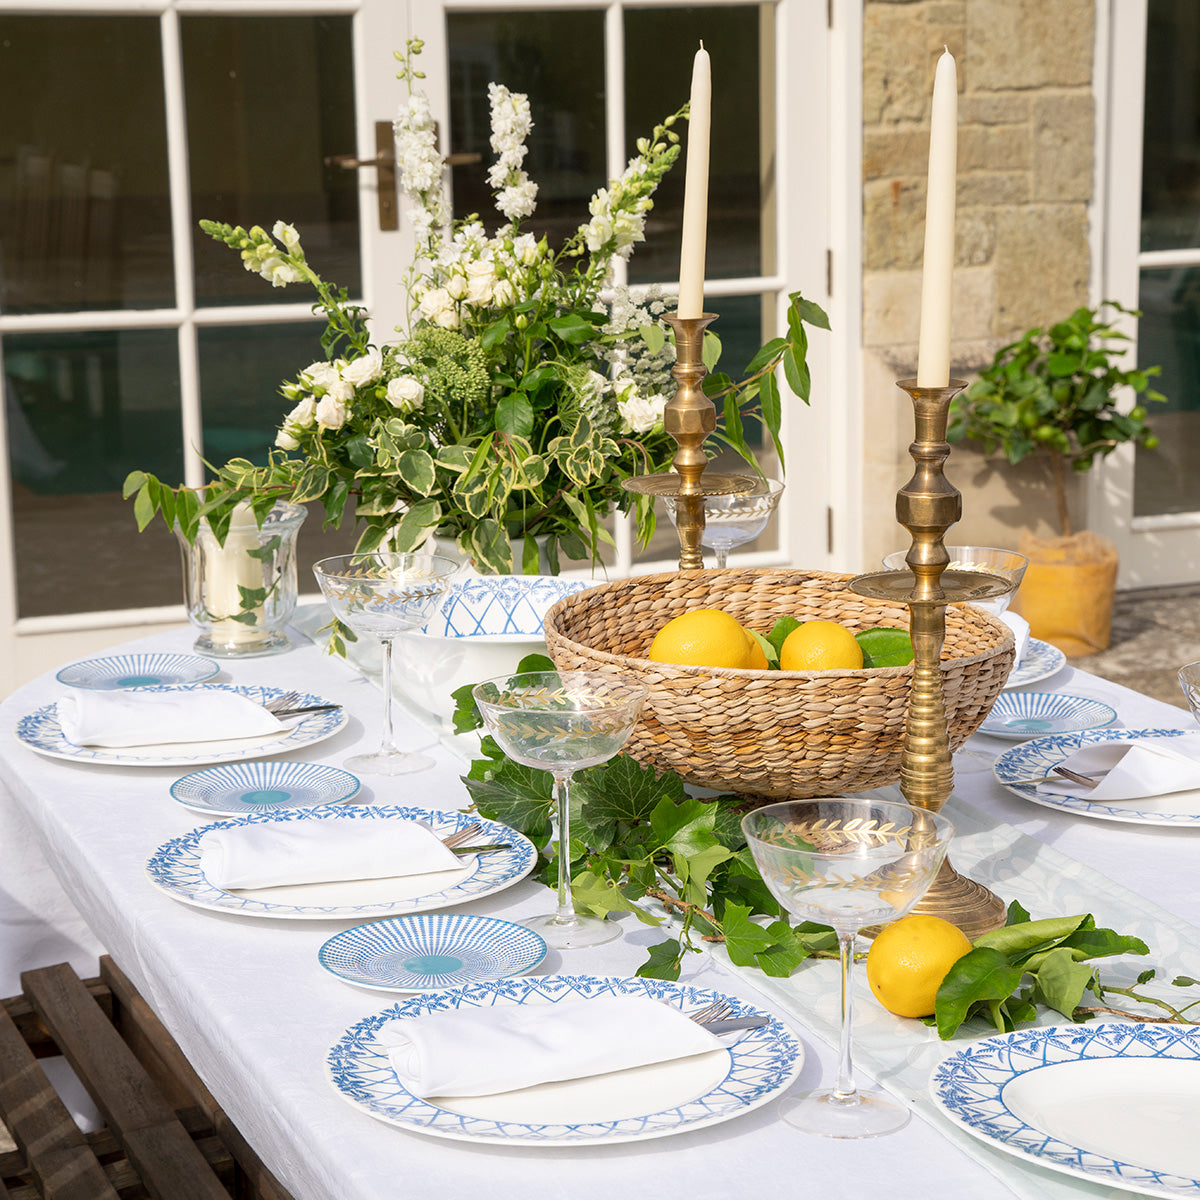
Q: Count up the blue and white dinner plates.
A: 6